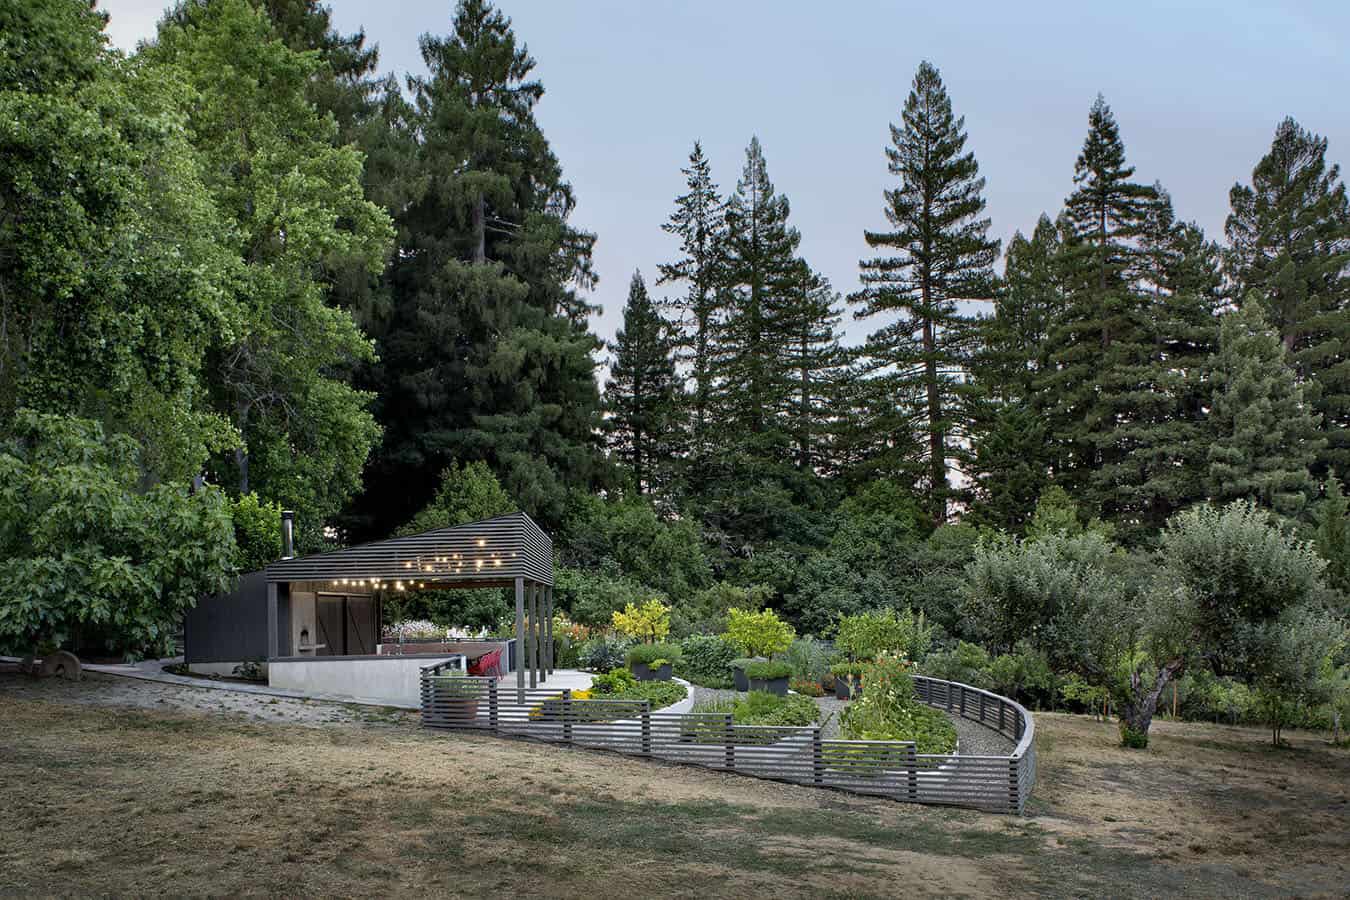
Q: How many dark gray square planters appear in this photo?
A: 4